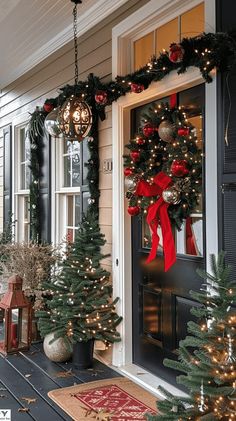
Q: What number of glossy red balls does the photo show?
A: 11